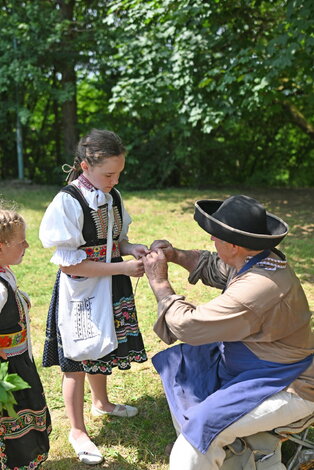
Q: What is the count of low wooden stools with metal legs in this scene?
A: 1